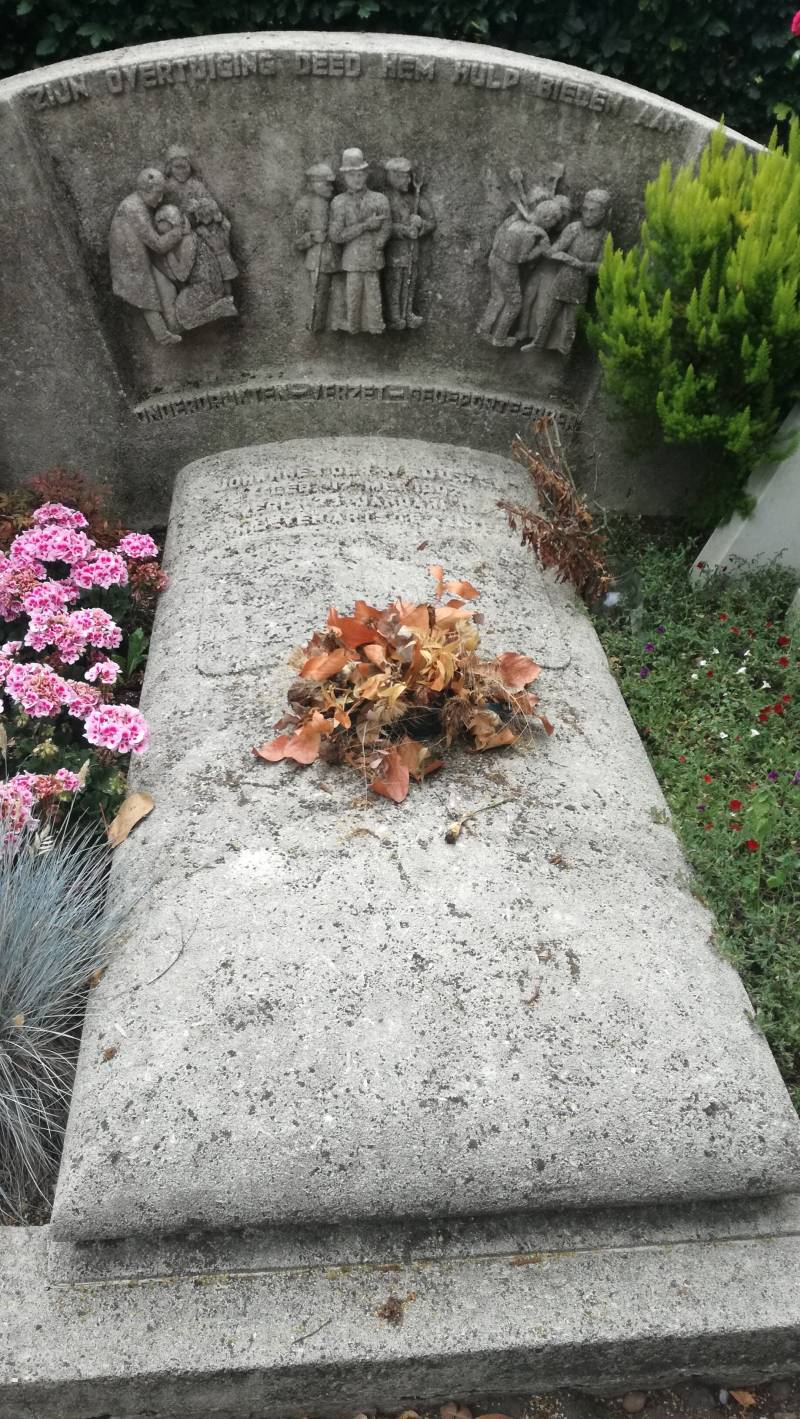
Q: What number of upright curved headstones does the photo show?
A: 1